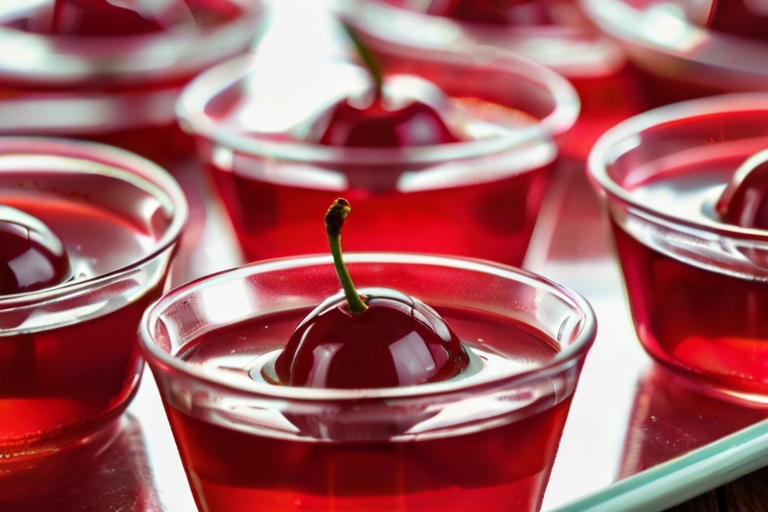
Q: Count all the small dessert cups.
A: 7